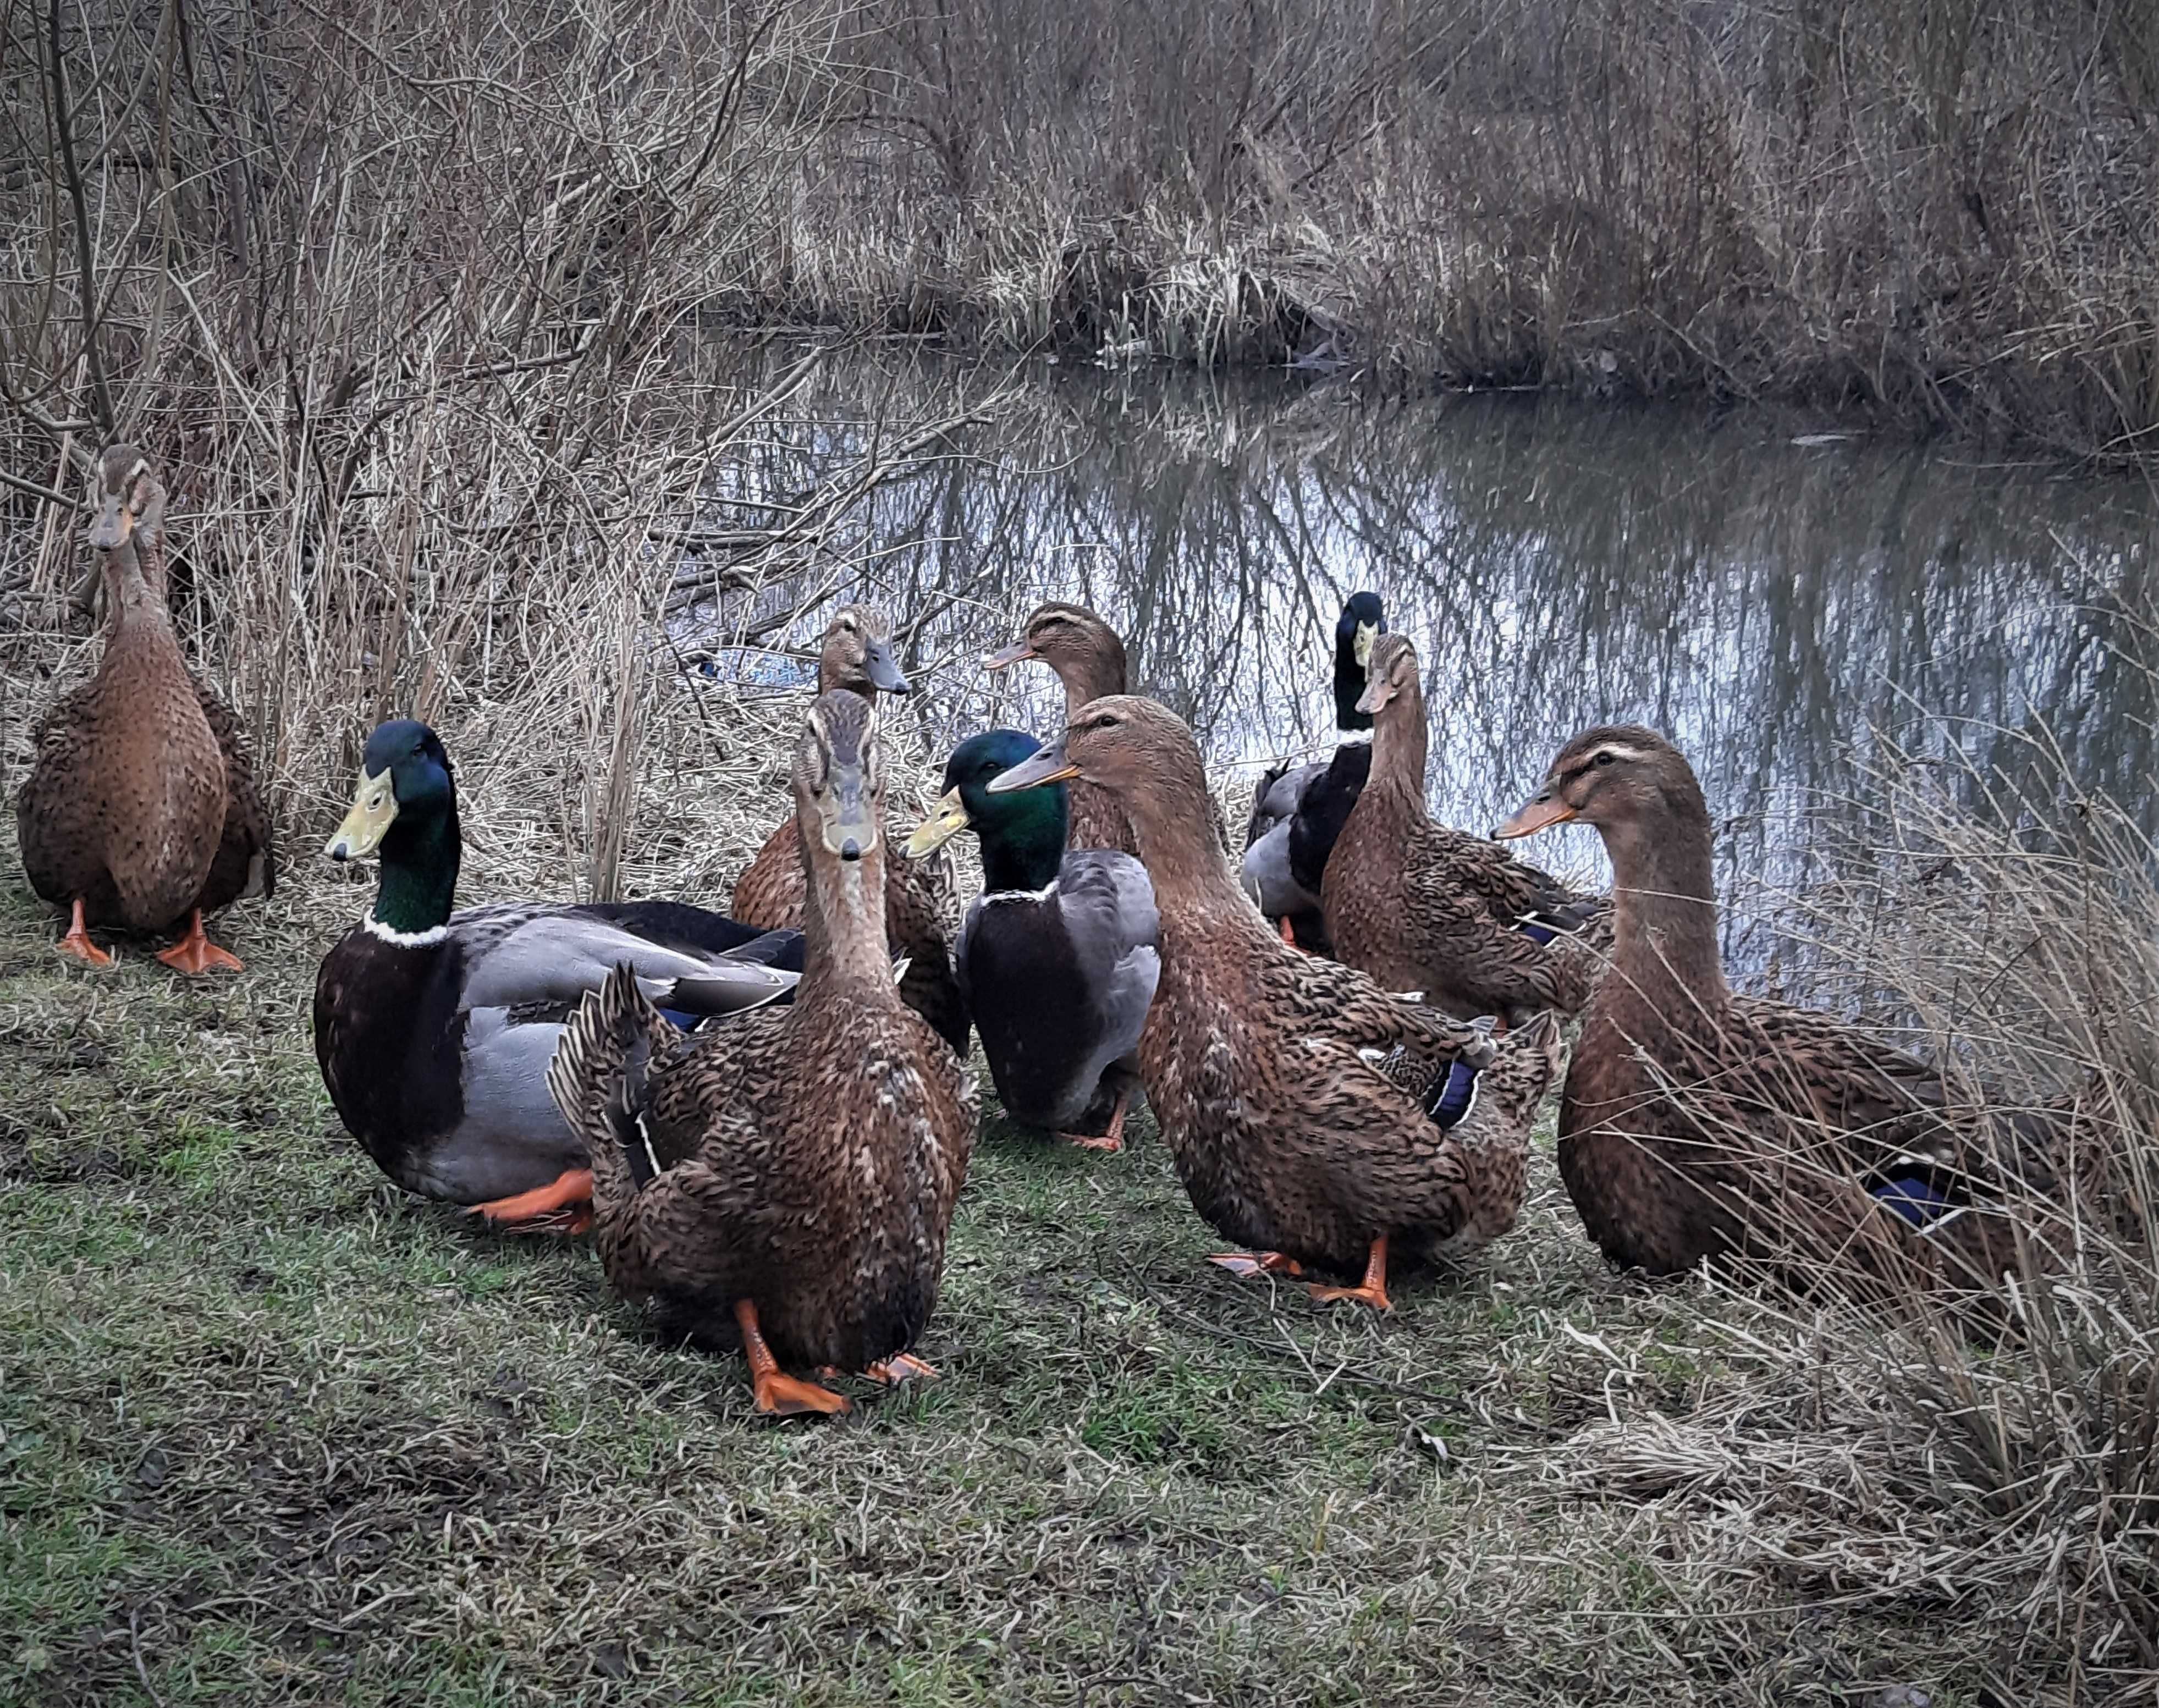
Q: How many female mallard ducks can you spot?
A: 7